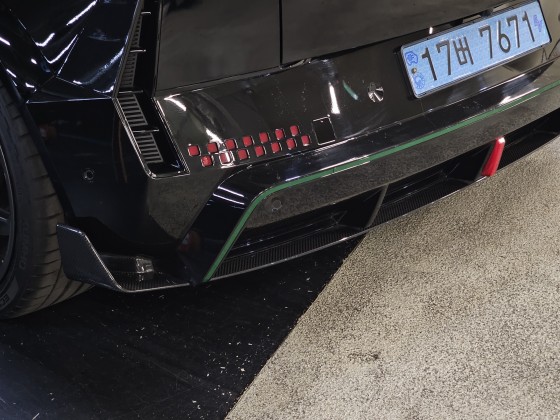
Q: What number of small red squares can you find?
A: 14